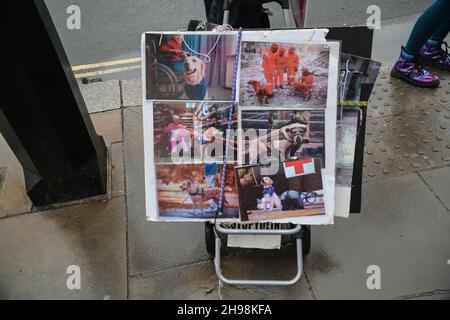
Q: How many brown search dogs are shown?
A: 2